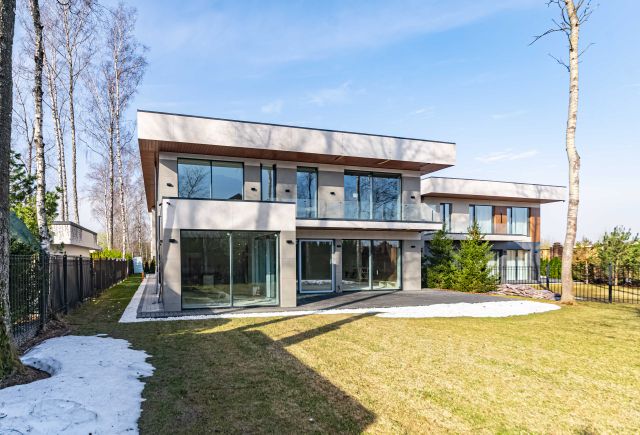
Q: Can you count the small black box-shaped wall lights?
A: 9